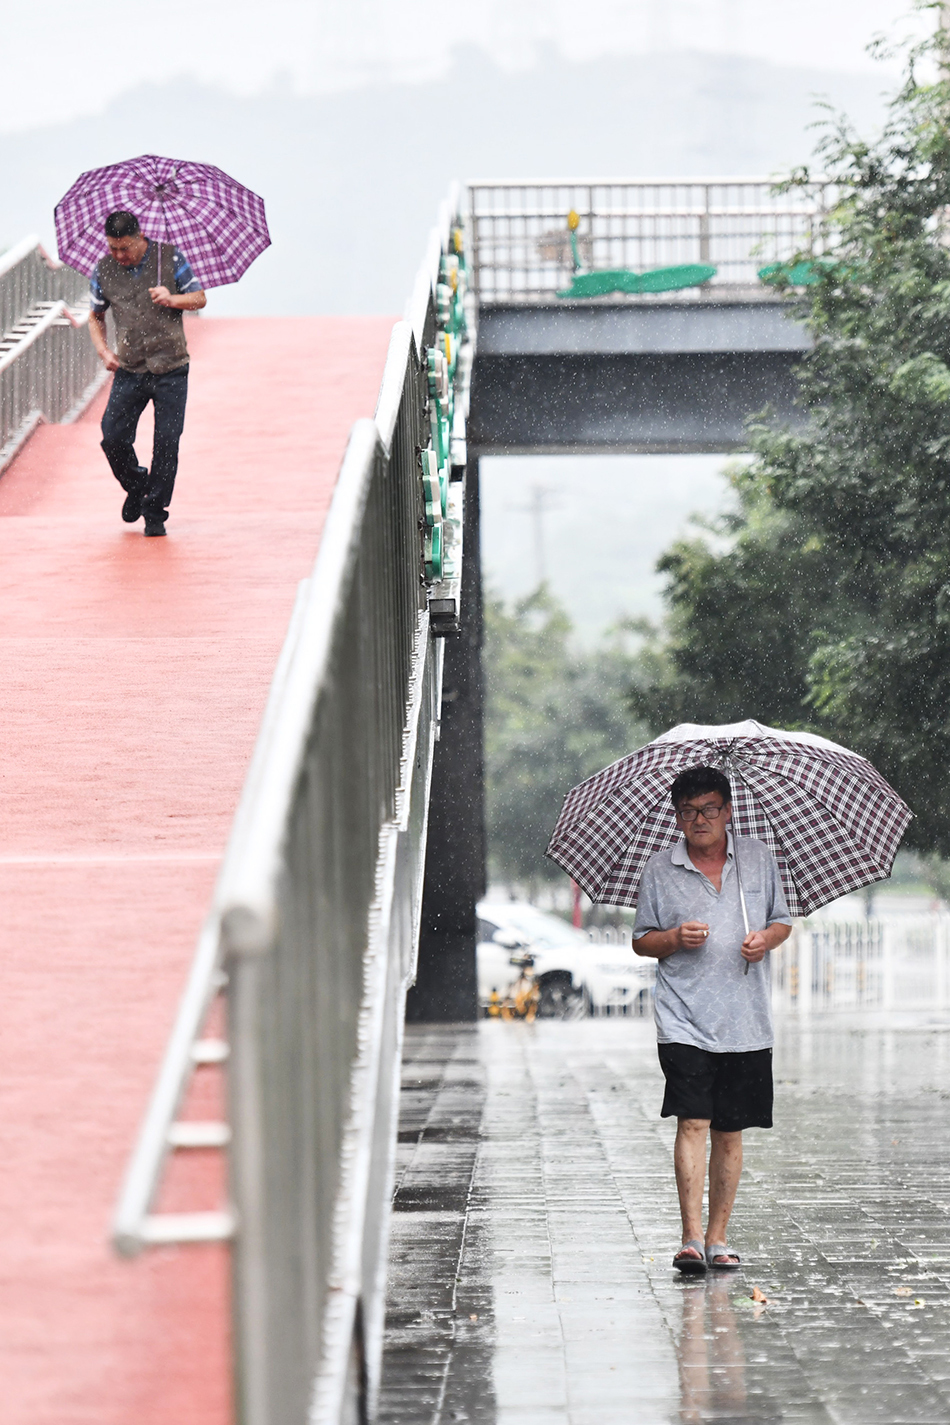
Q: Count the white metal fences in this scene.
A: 1